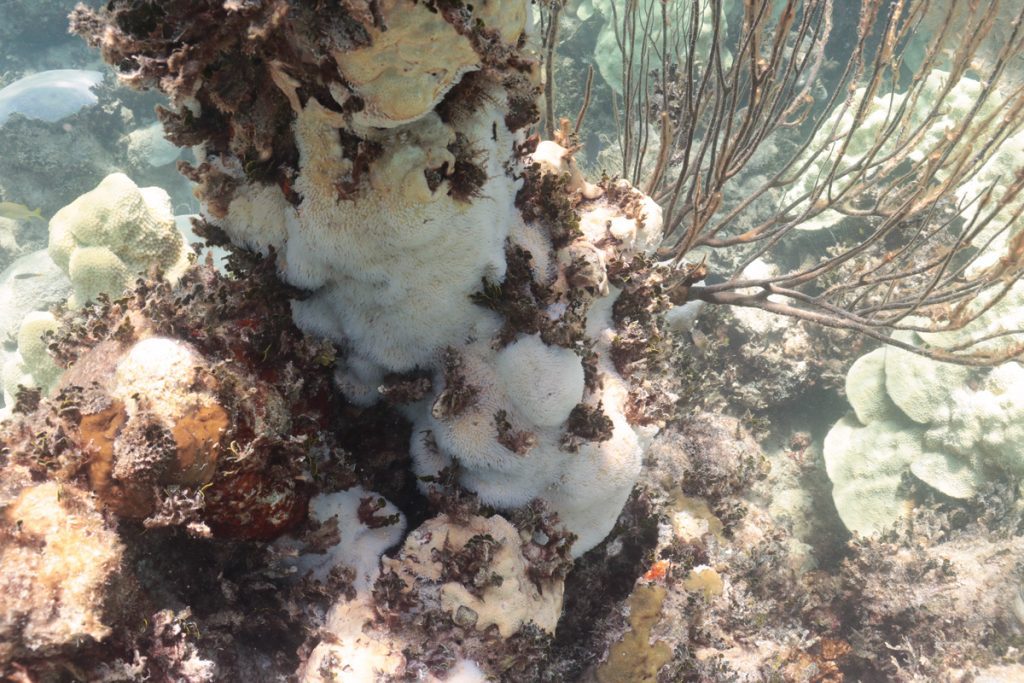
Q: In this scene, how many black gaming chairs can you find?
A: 0